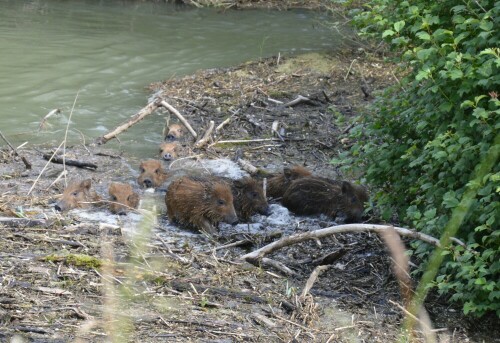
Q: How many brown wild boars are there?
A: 9